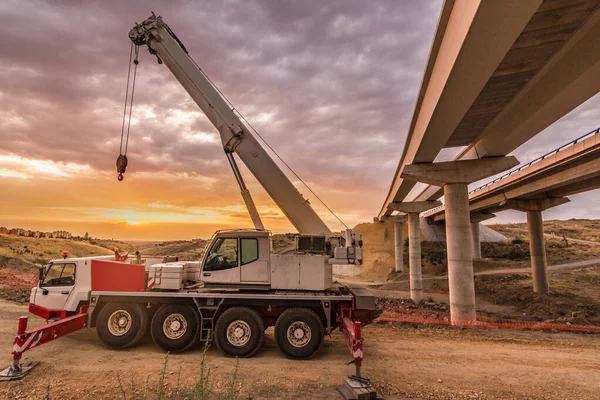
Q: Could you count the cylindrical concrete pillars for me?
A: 5